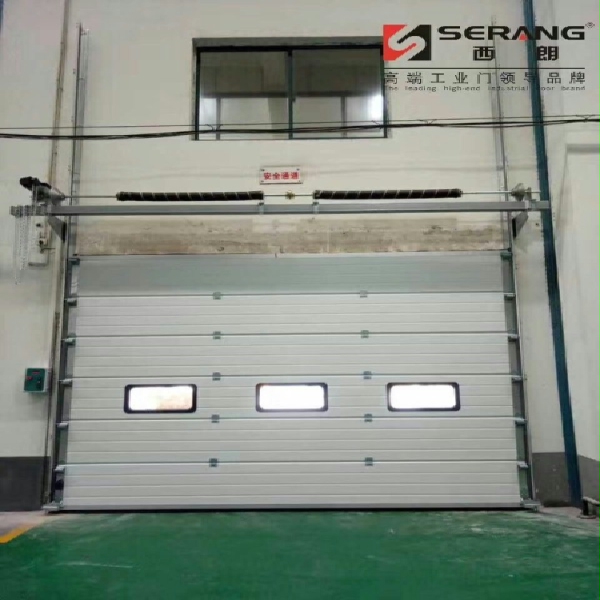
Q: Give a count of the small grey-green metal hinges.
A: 10